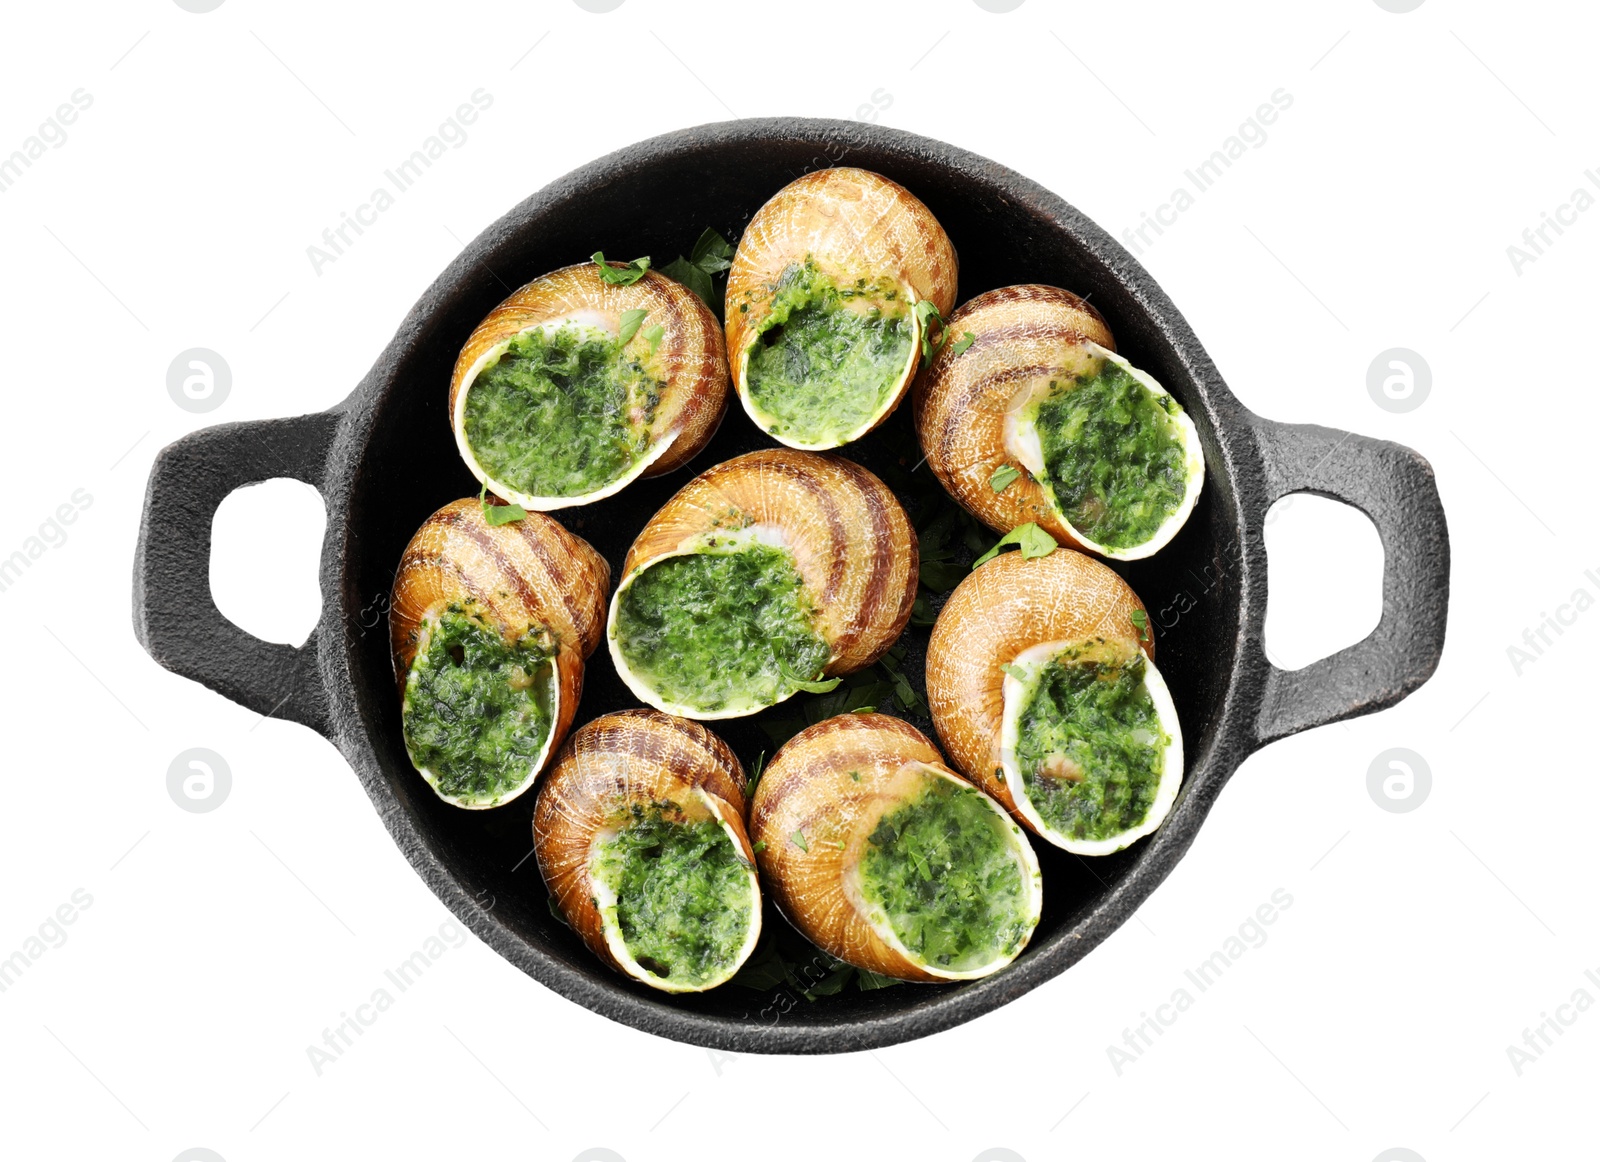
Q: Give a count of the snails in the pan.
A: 8